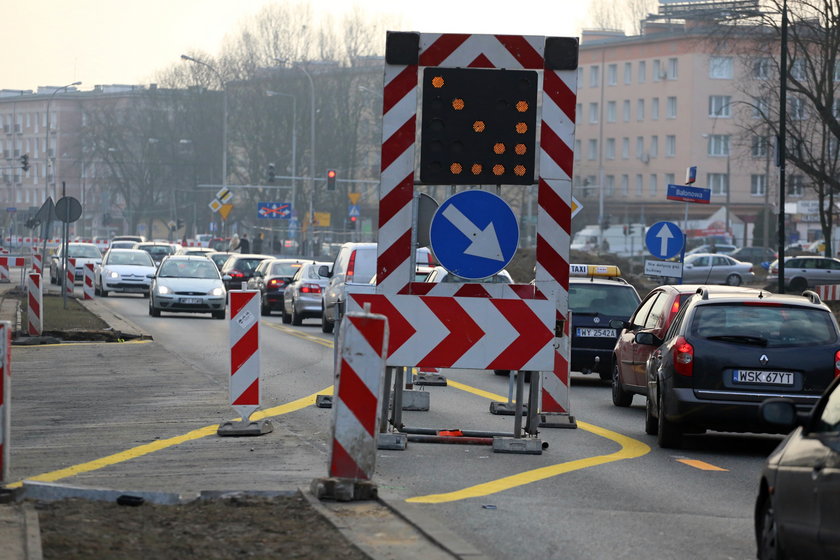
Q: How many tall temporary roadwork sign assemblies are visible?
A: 1